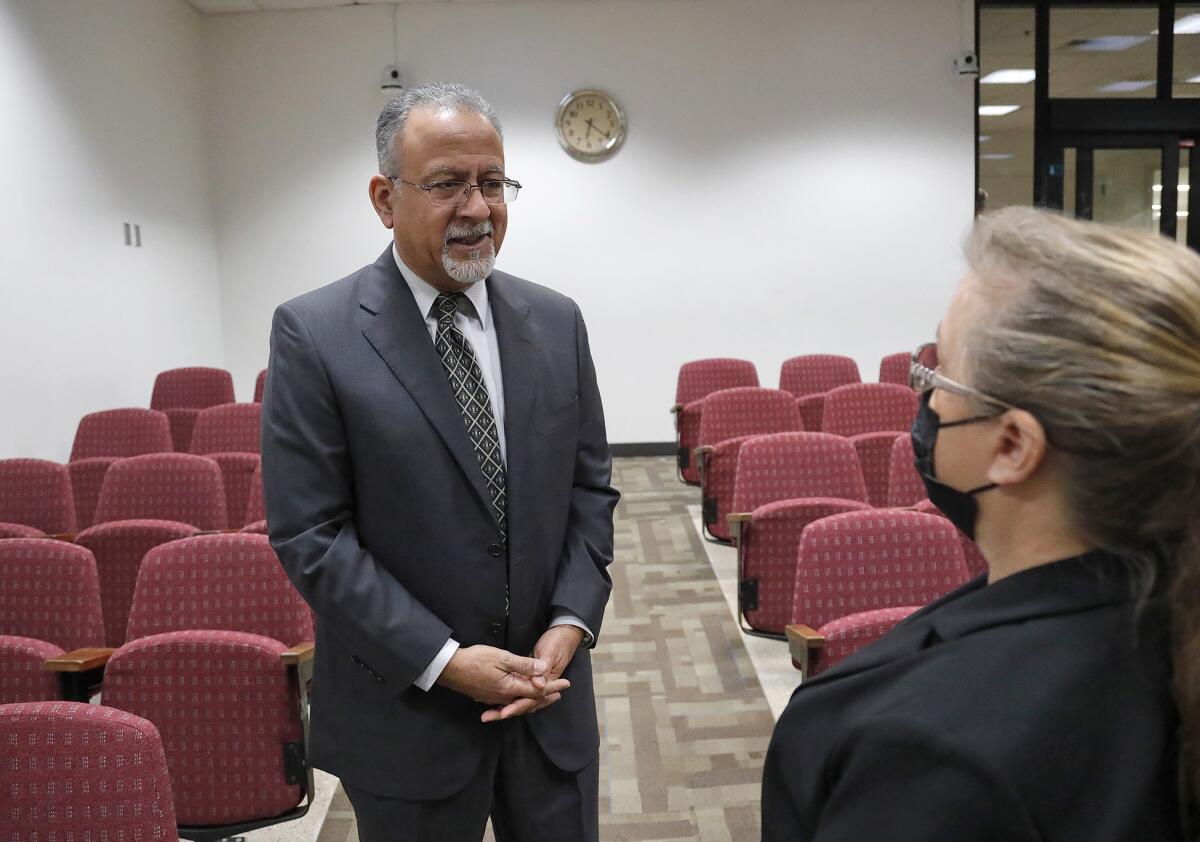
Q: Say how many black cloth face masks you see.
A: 1